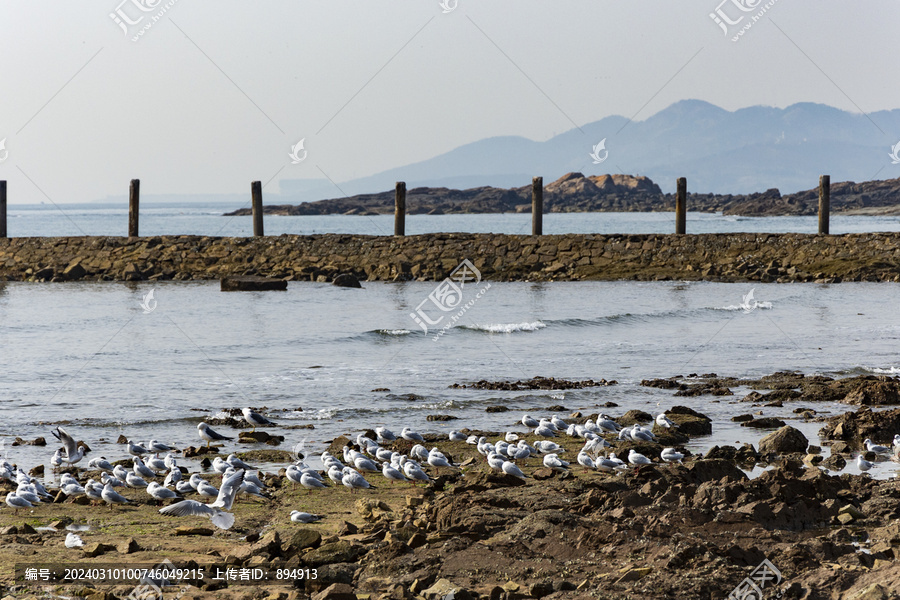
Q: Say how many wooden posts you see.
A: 7